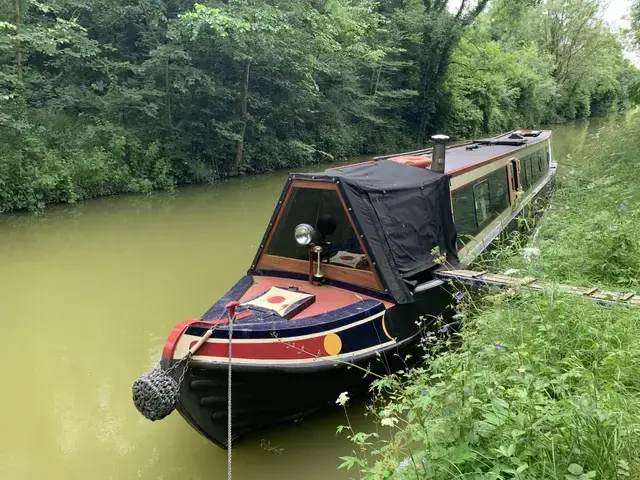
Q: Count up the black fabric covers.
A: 1